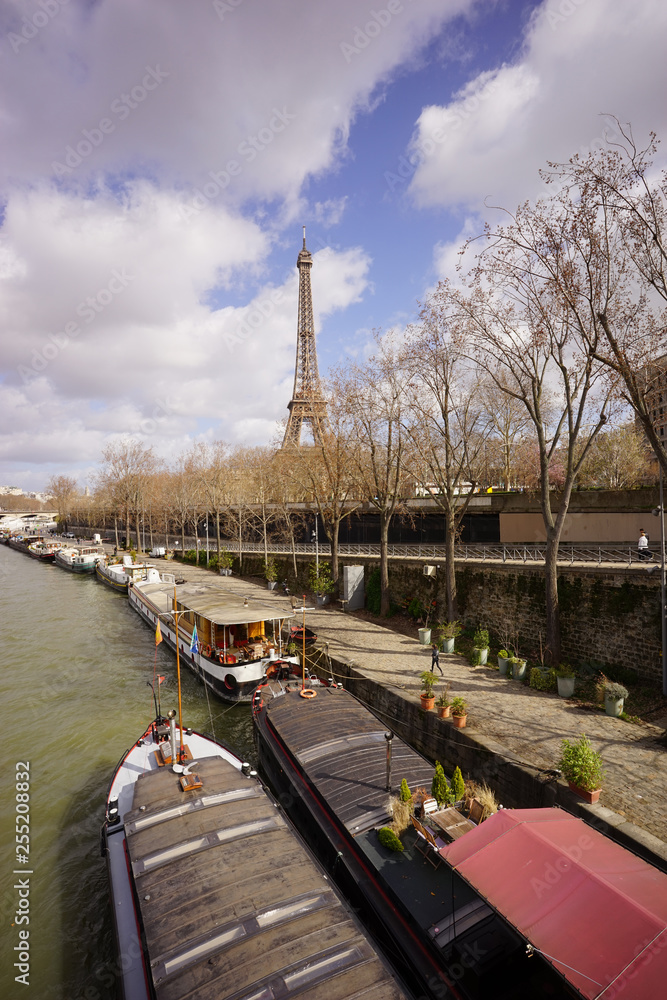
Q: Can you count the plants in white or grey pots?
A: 11